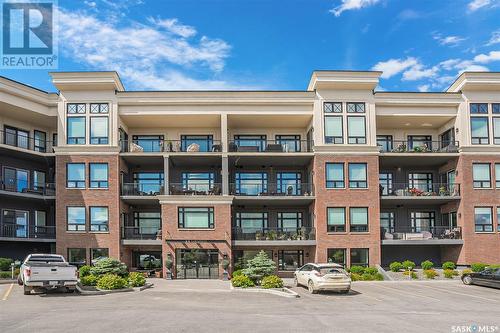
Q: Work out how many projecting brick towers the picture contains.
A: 3